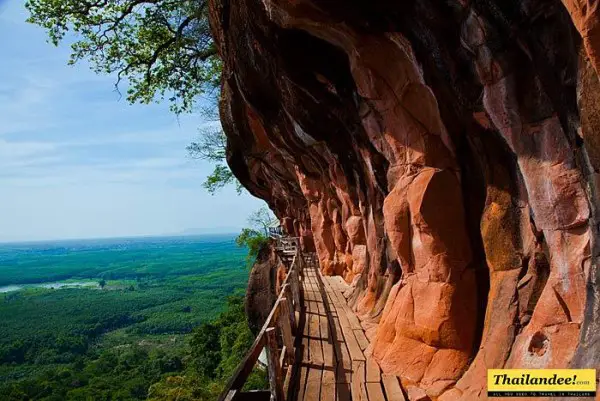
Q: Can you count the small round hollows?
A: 1